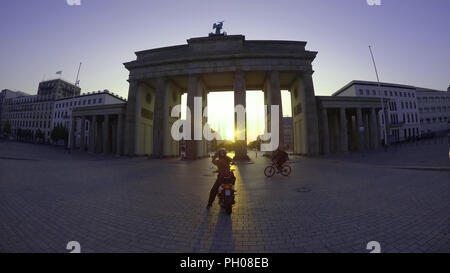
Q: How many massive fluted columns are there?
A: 6